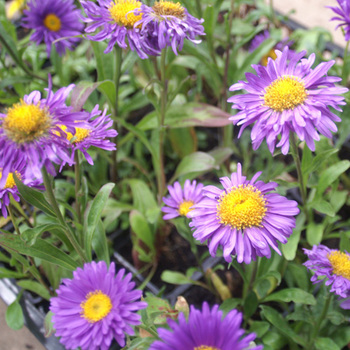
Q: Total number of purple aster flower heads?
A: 14